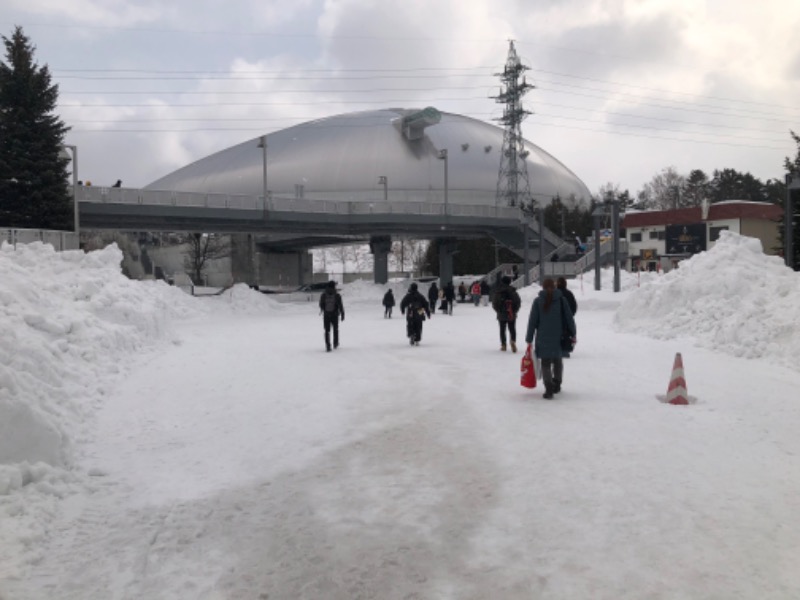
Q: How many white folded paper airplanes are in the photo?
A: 0